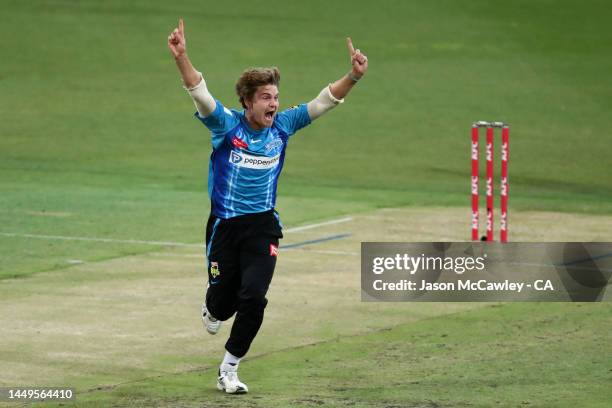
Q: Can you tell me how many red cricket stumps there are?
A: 3